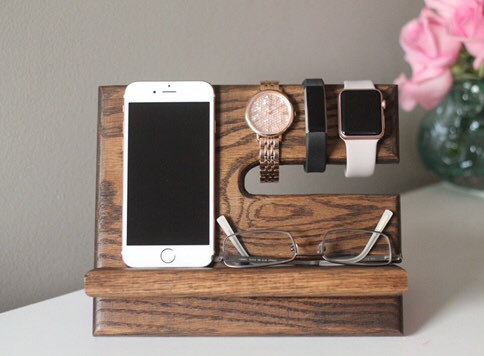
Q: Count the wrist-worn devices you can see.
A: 3